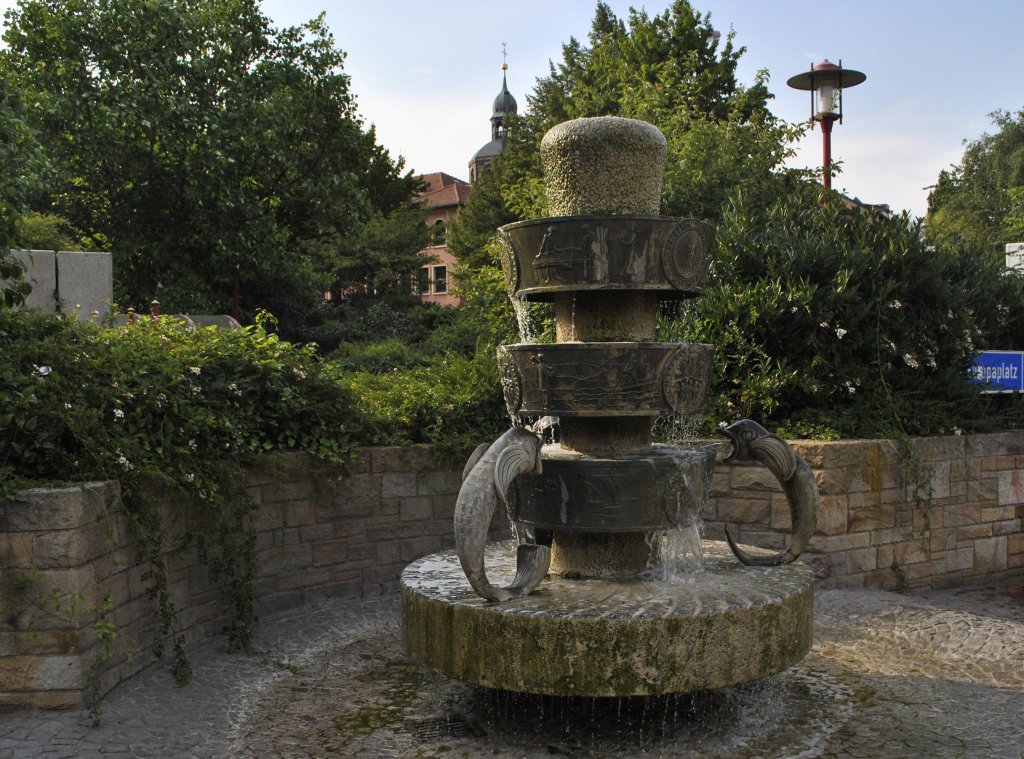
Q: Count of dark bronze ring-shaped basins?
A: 3